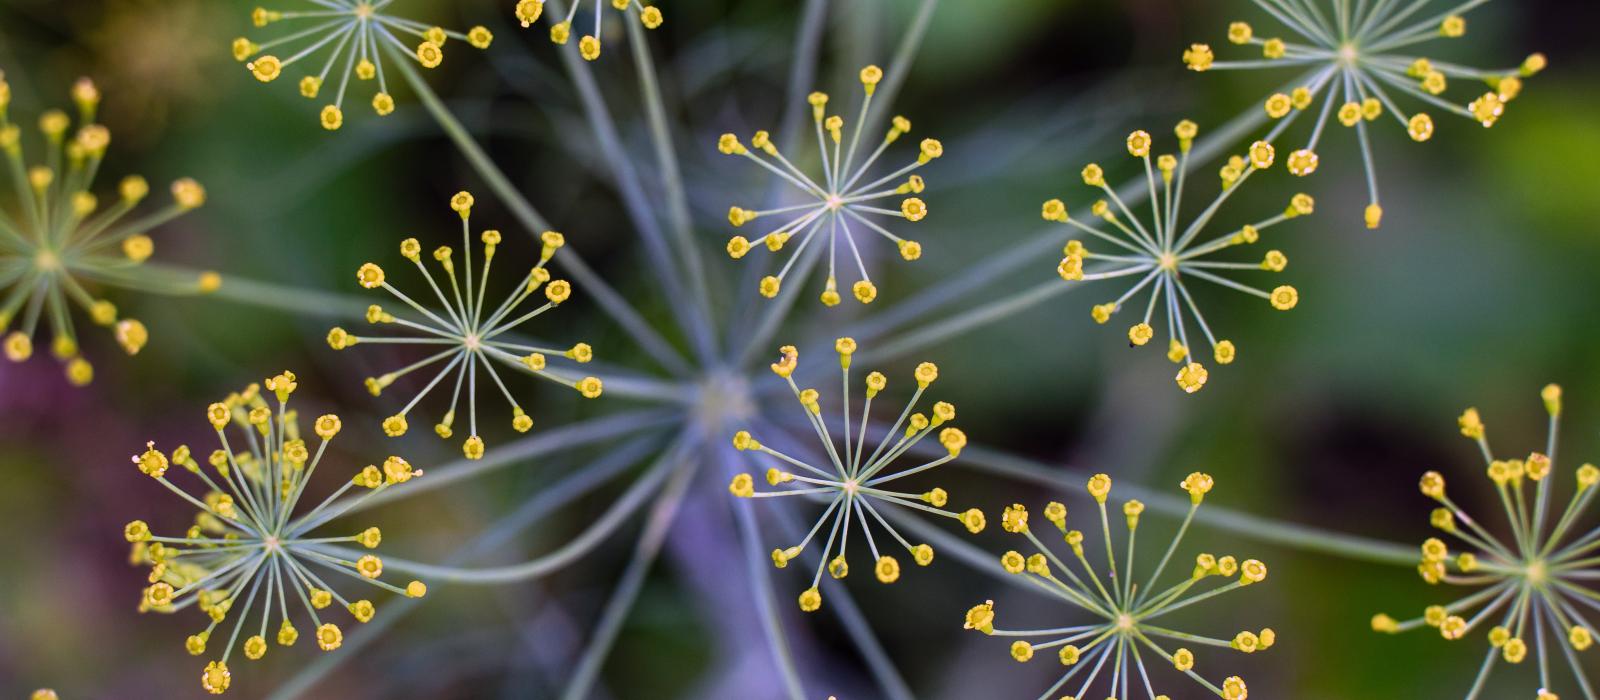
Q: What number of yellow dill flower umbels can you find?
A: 11